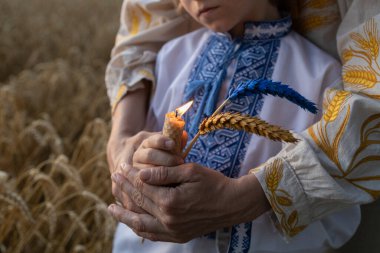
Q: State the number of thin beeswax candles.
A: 1